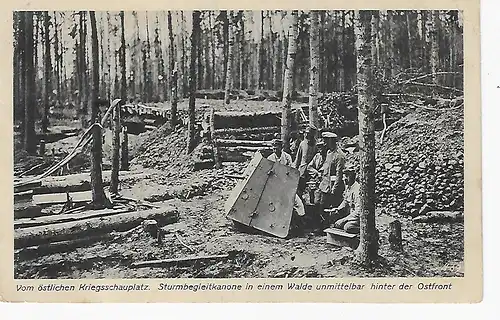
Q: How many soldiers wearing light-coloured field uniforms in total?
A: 5